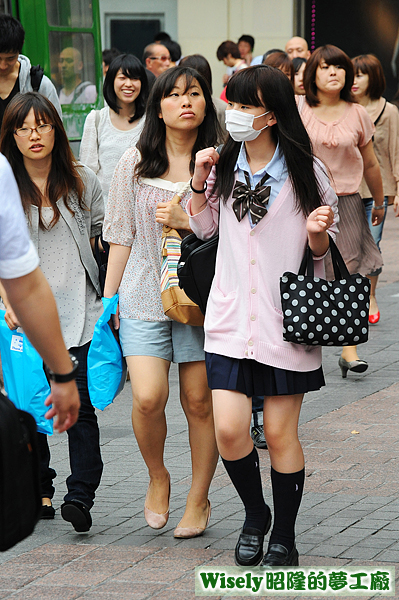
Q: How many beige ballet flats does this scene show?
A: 2